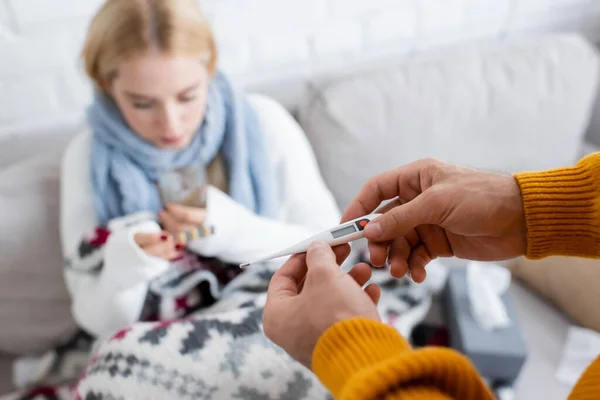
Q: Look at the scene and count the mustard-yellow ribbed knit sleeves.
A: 2